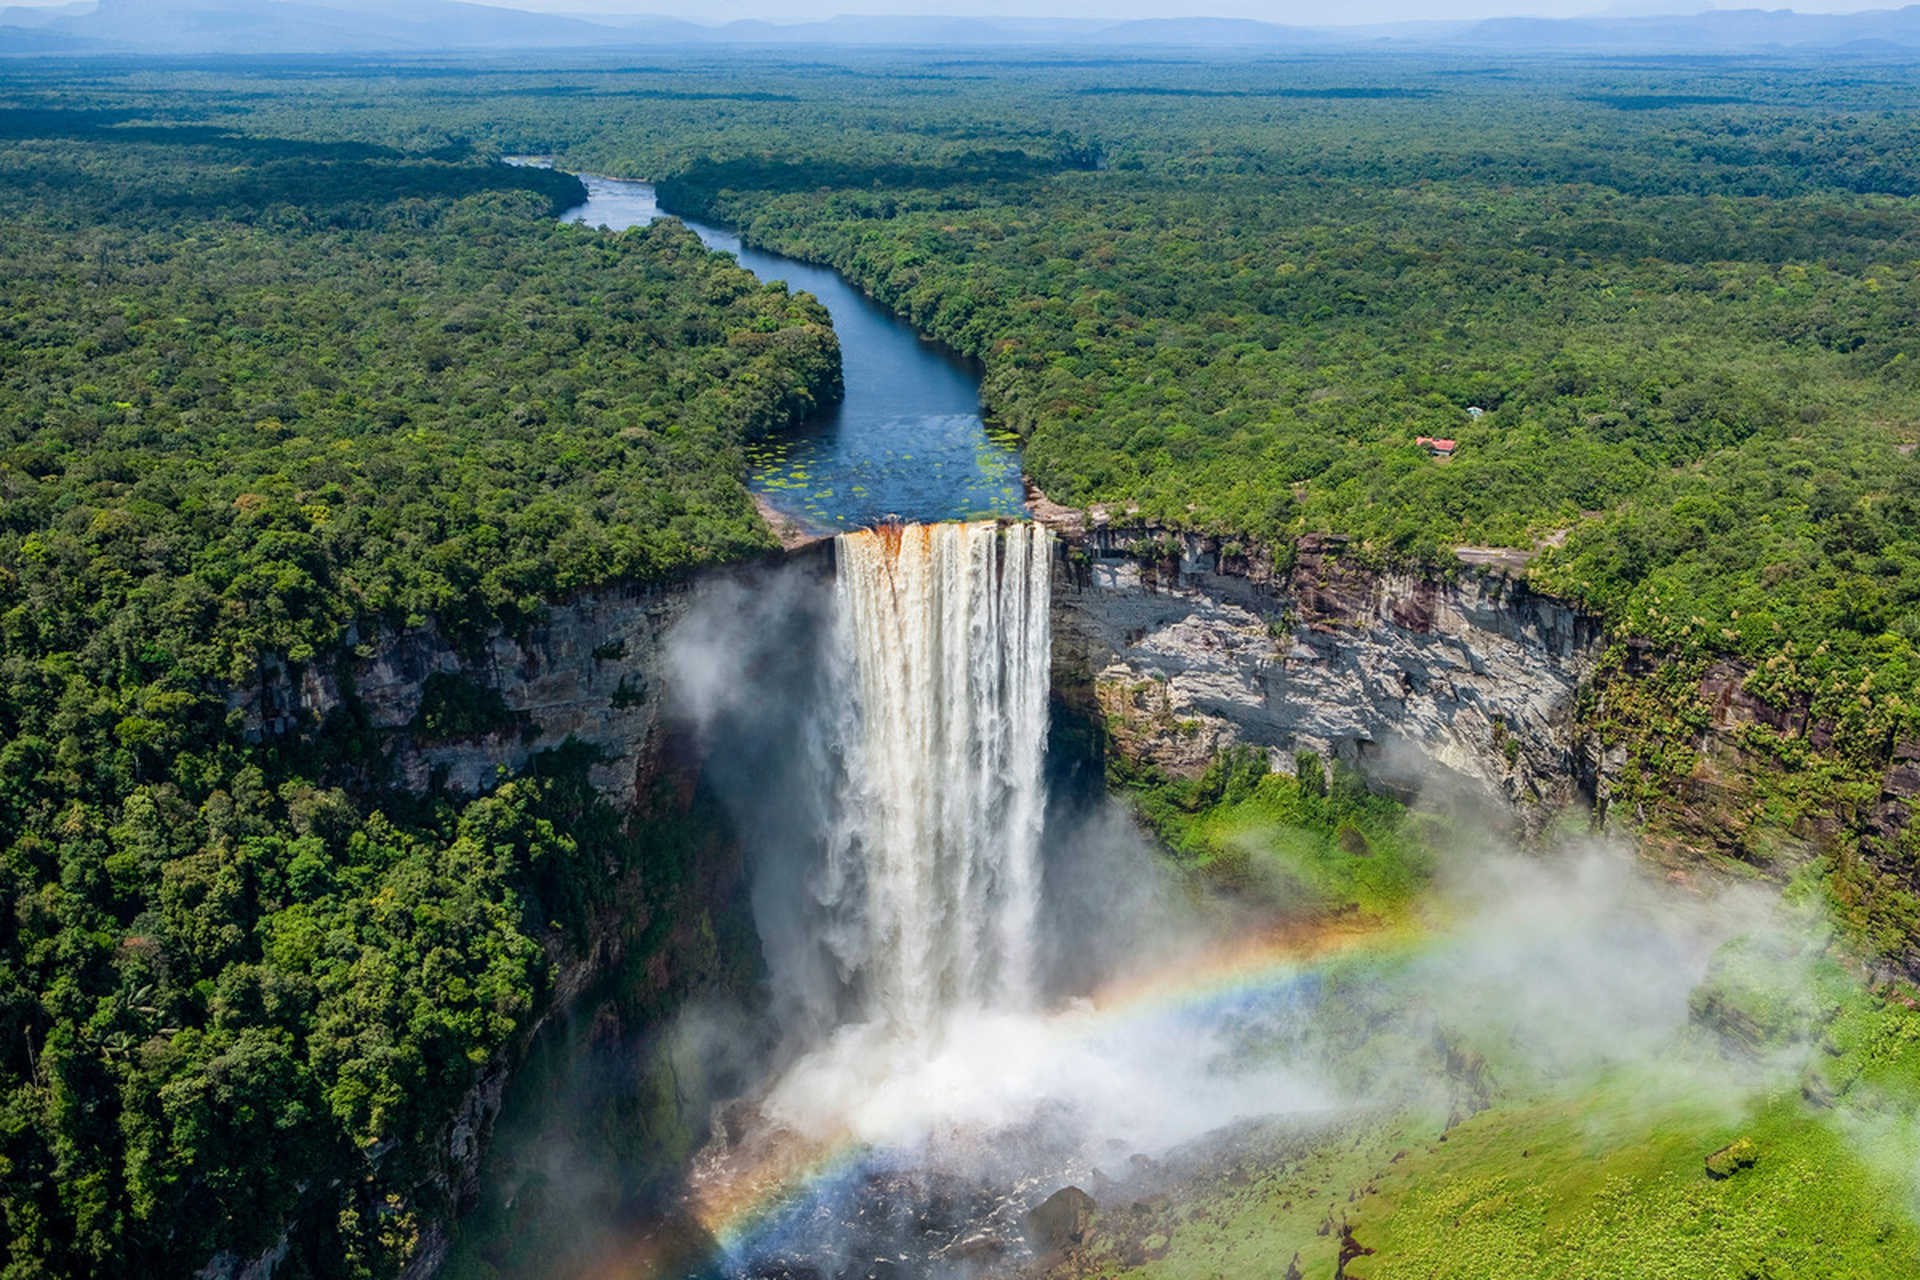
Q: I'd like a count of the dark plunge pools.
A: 1